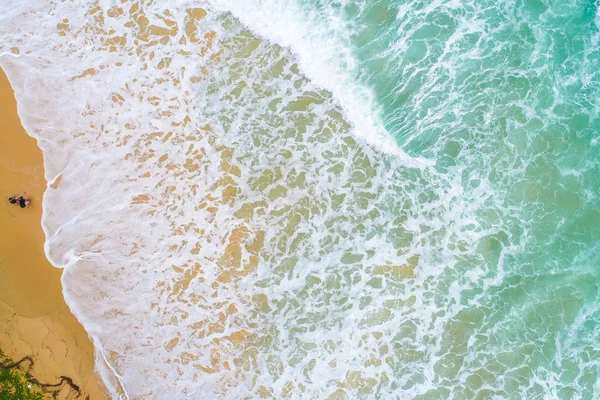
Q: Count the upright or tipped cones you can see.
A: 0